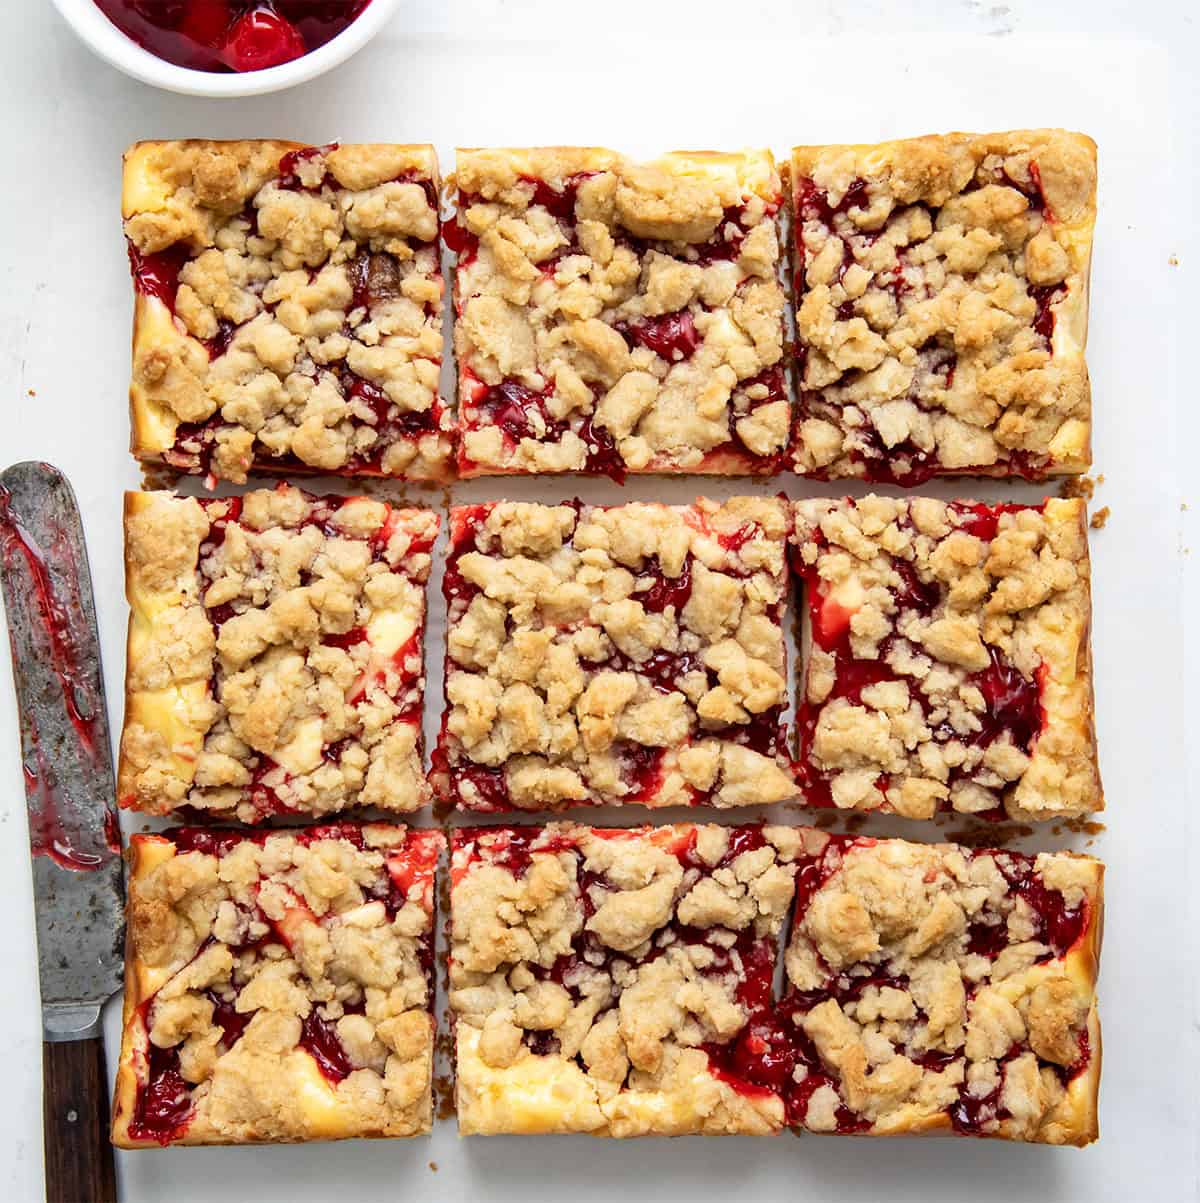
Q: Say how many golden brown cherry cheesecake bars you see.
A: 9